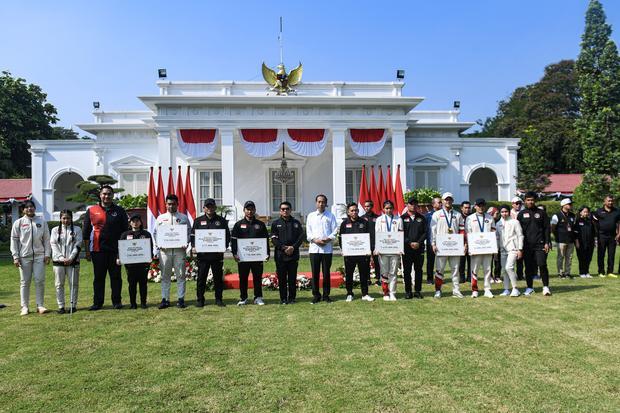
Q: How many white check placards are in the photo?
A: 8